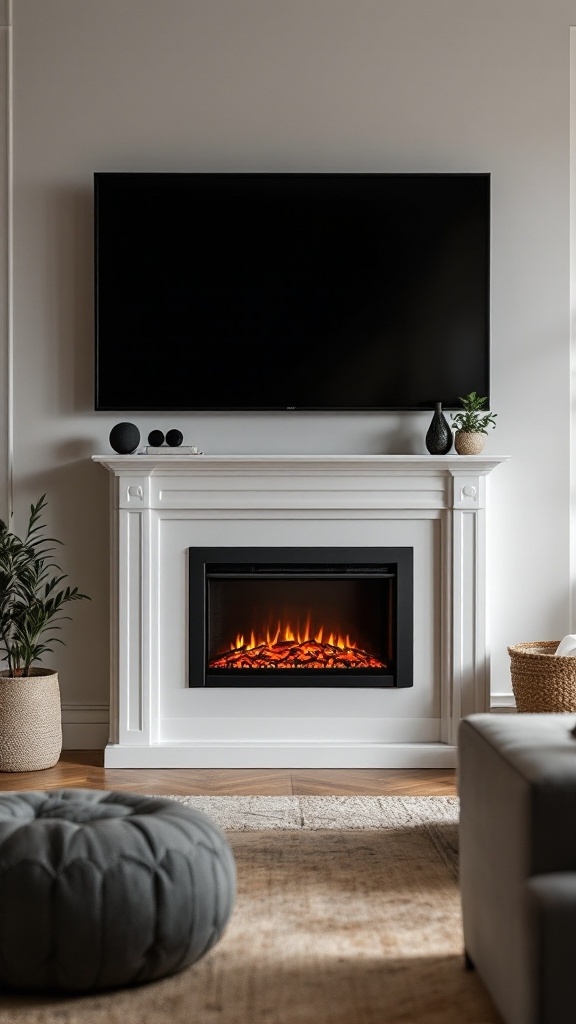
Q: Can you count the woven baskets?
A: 2